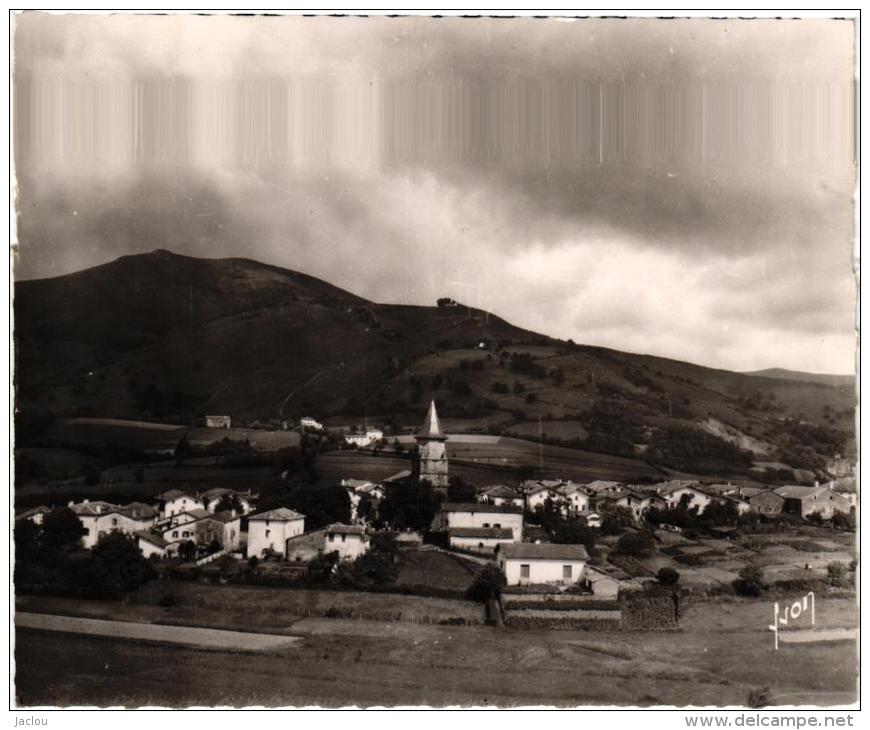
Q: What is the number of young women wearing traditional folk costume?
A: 0